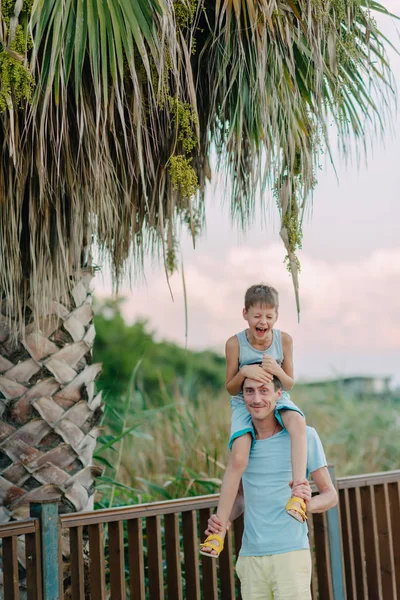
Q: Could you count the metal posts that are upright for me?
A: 2